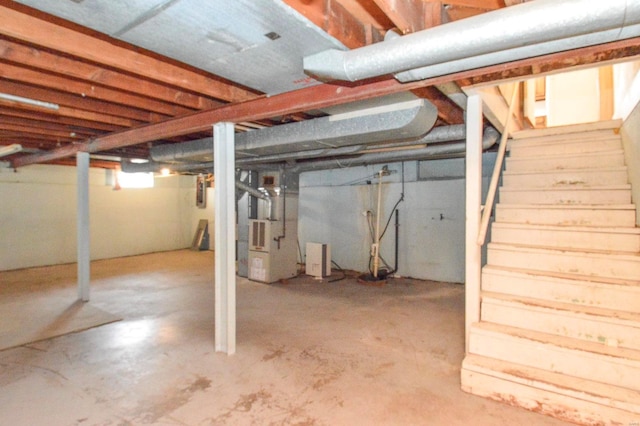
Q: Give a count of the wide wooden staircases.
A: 1